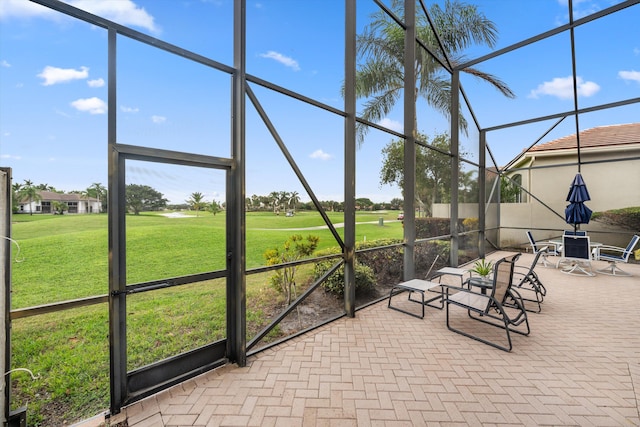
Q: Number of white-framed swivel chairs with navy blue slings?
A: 4